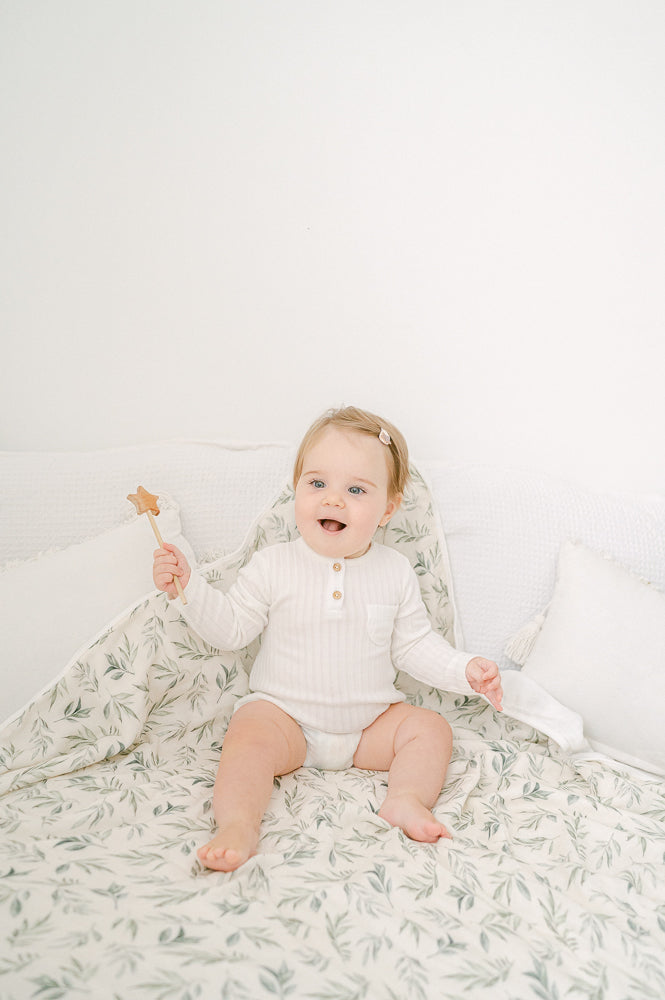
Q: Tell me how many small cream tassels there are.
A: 1